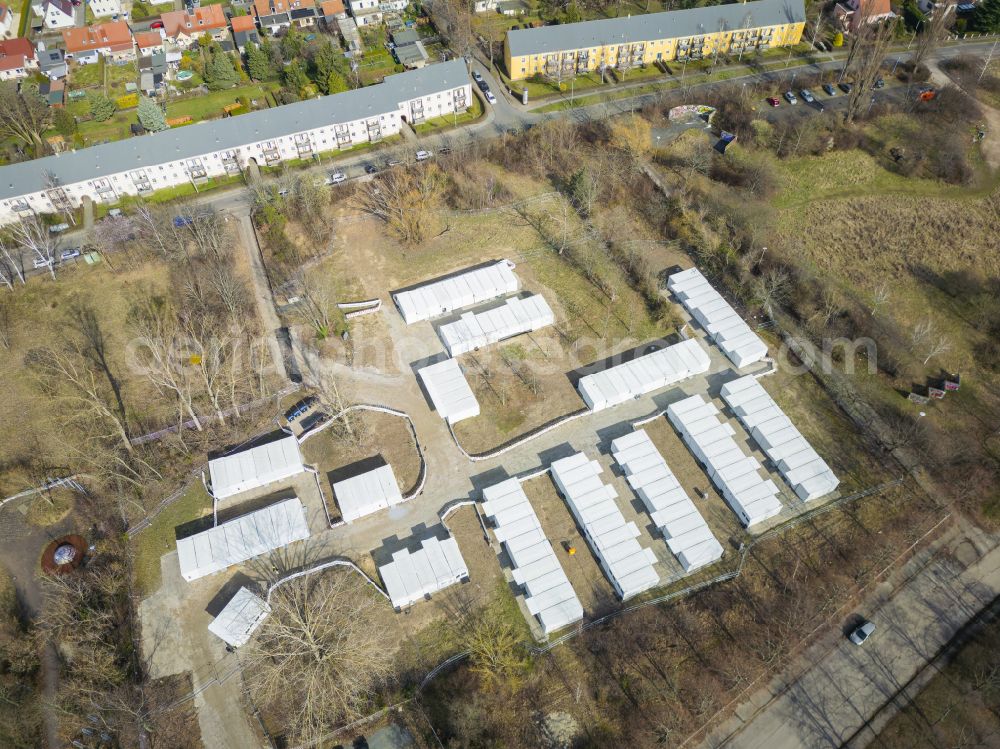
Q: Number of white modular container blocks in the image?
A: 15